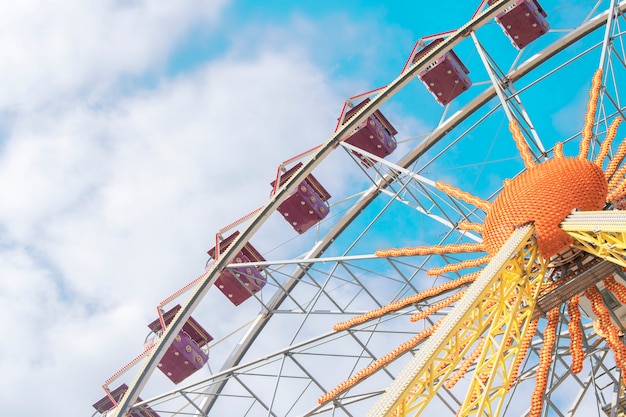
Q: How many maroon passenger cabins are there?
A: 7